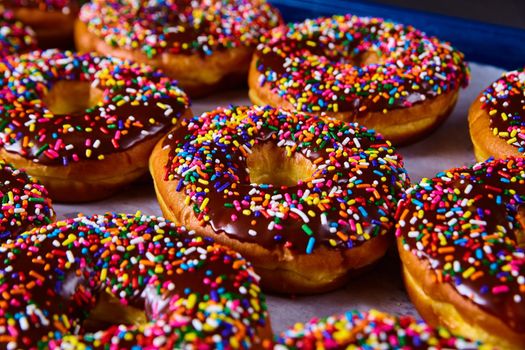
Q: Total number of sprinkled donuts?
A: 11